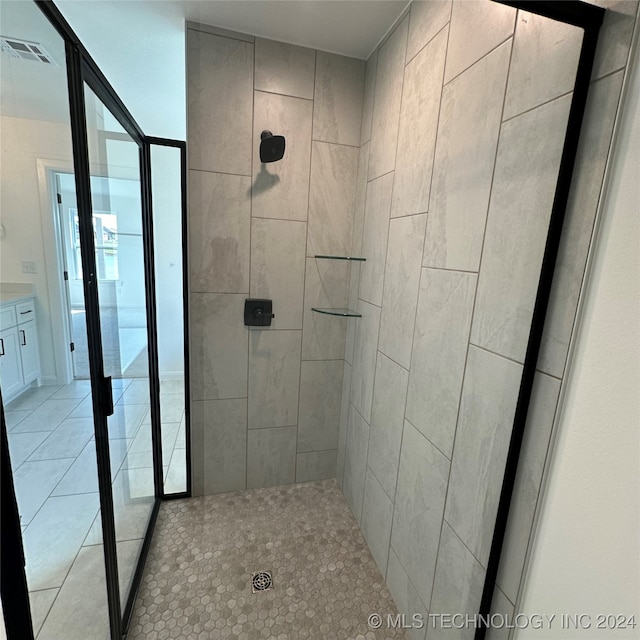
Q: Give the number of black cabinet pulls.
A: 3